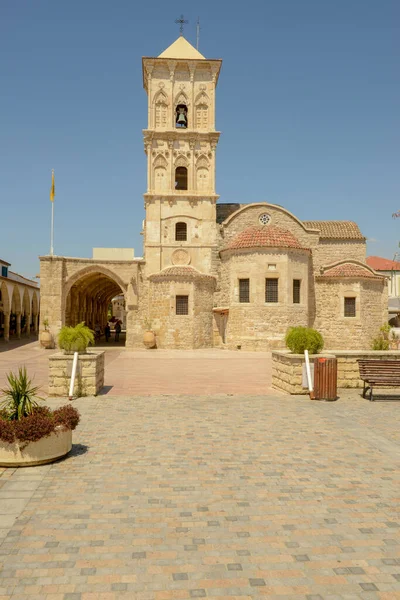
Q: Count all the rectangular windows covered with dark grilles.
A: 5